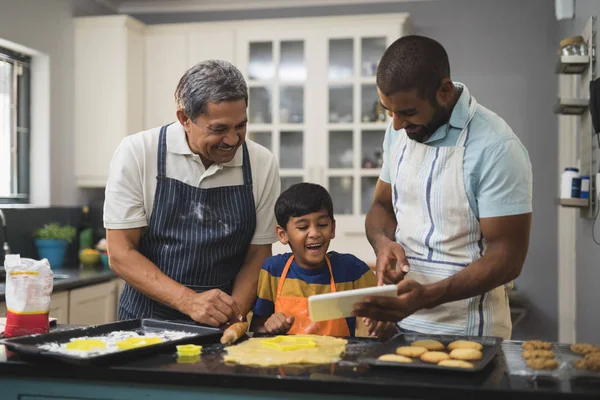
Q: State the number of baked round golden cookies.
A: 7